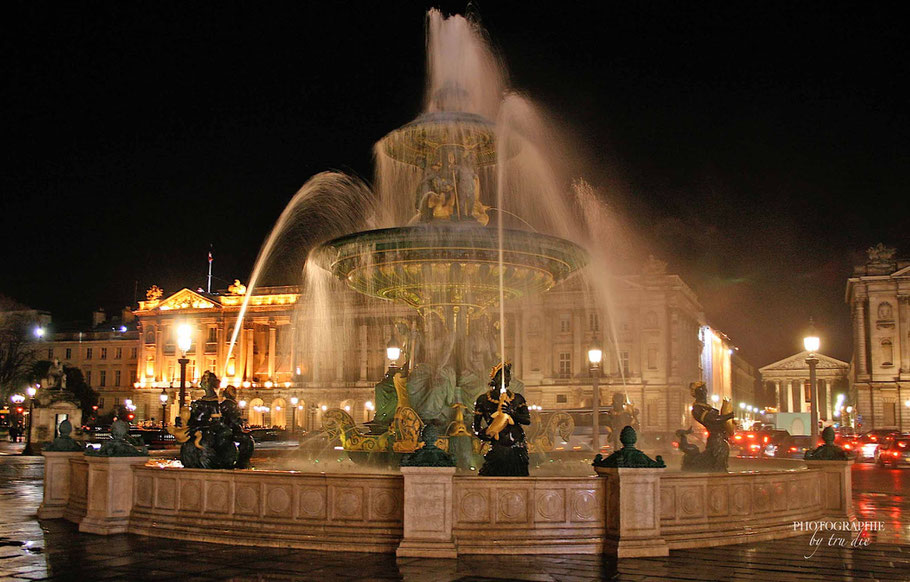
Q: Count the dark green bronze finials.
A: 5